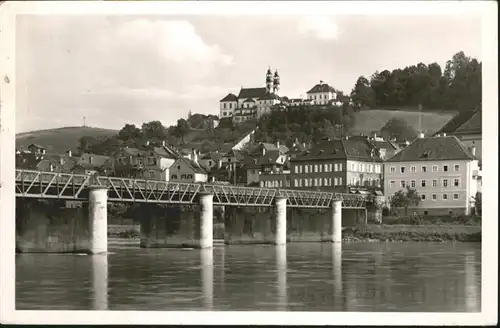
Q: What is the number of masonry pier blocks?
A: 4